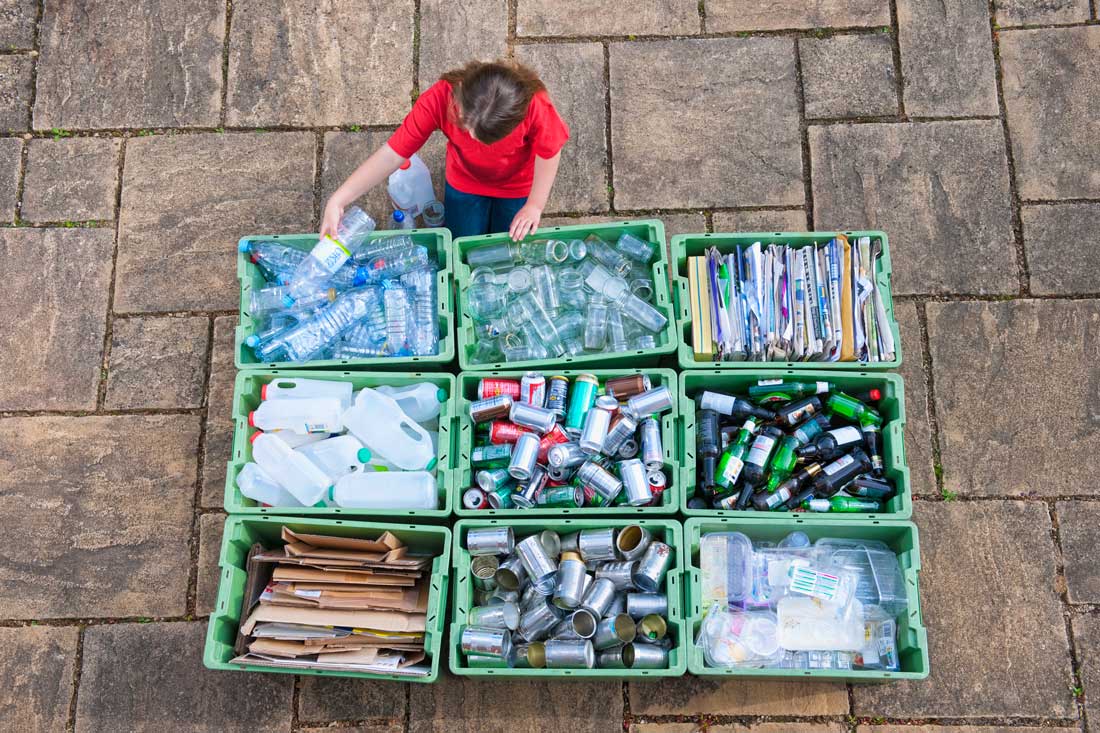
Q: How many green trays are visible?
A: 9